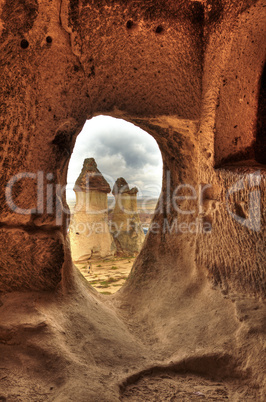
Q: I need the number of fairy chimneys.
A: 2